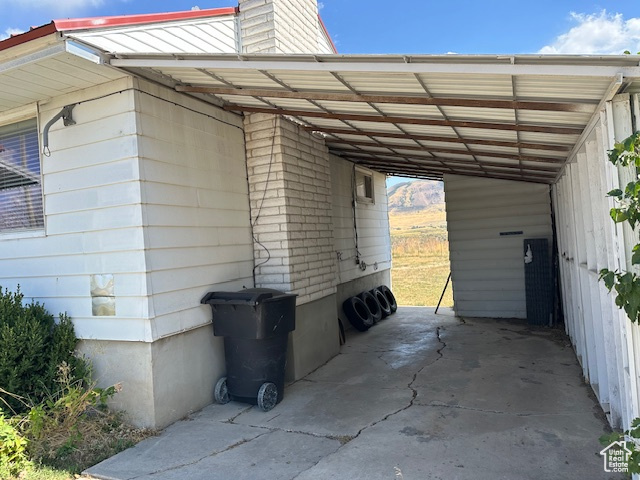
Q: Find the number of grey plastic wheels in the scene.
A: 2